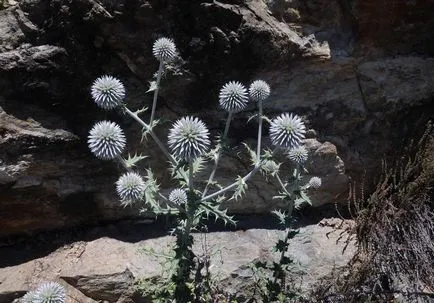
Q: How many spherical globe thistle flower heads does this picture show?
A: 12